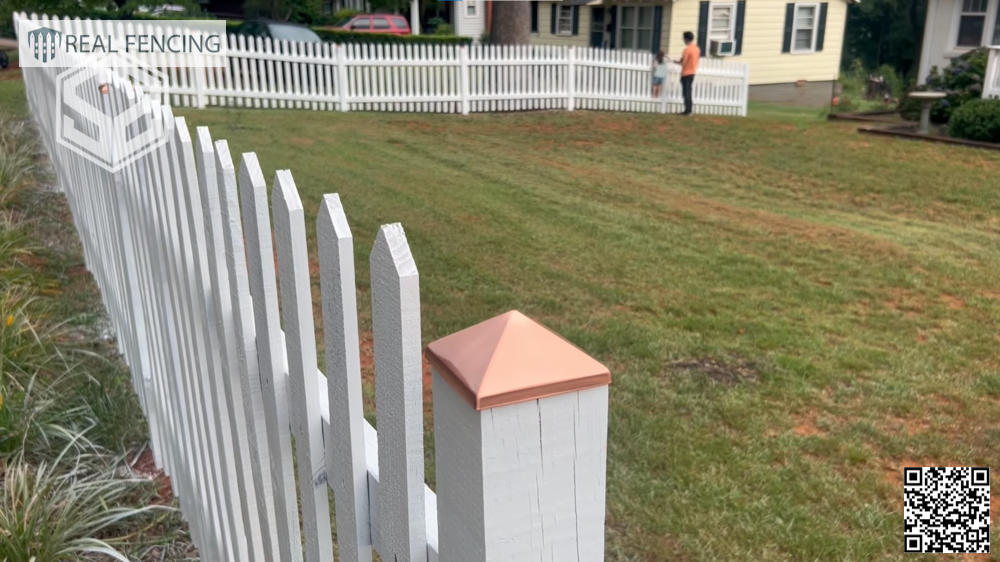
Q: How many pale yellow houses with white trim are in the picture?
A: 1